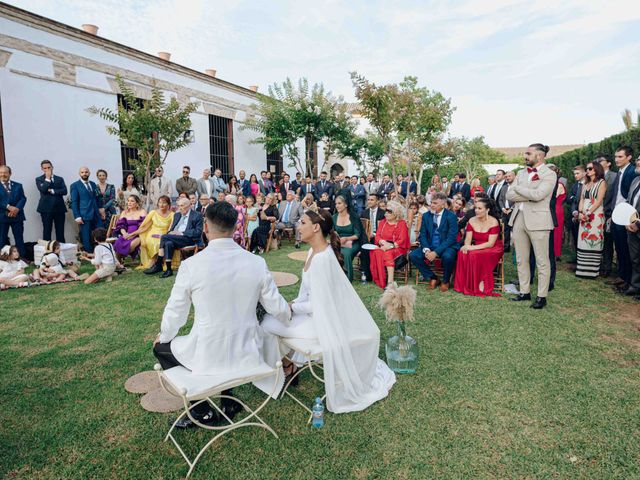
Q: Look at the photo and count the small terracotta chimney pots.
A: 4